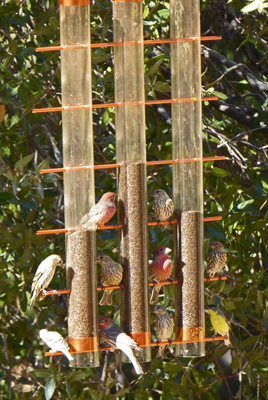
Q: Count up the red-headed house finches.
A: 3